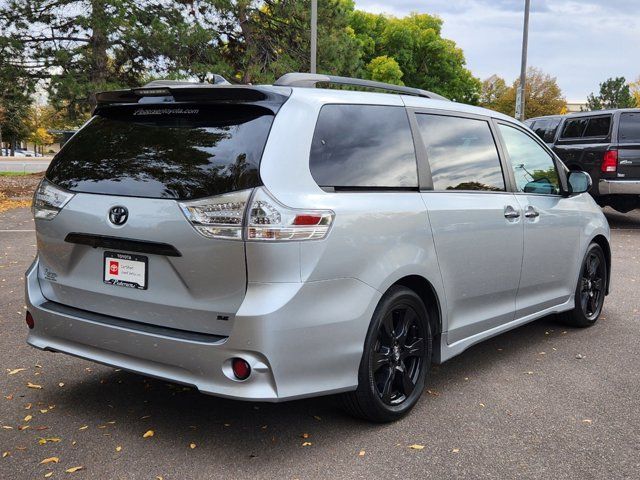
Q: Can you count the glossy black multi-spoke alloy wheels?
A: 2